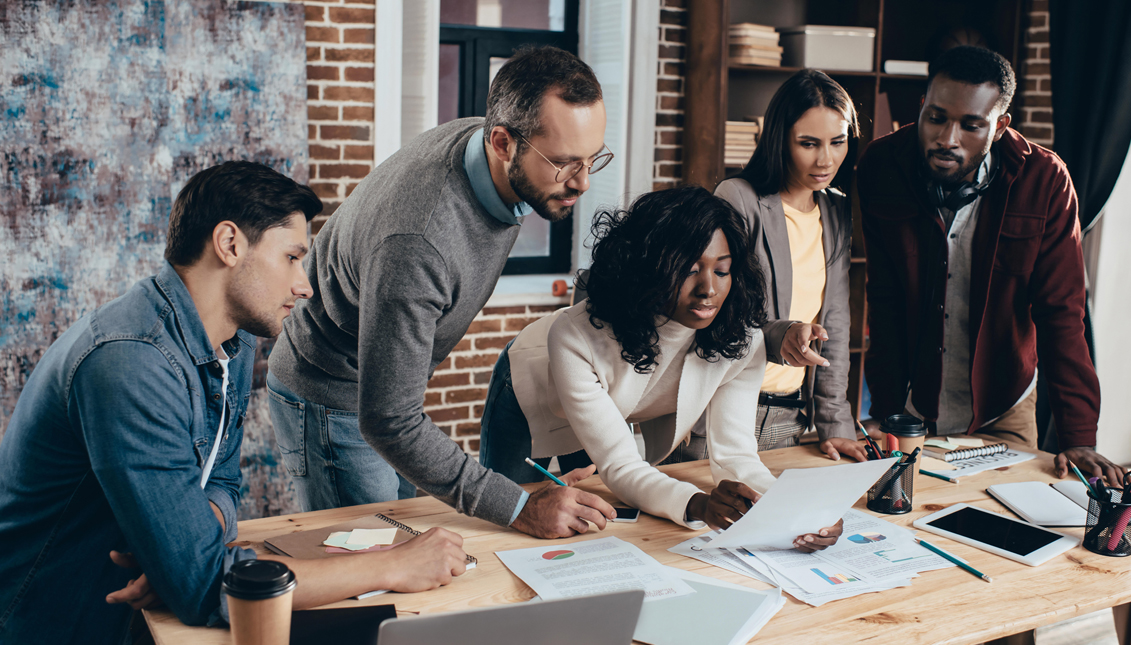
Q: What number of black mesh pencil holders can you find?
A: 2